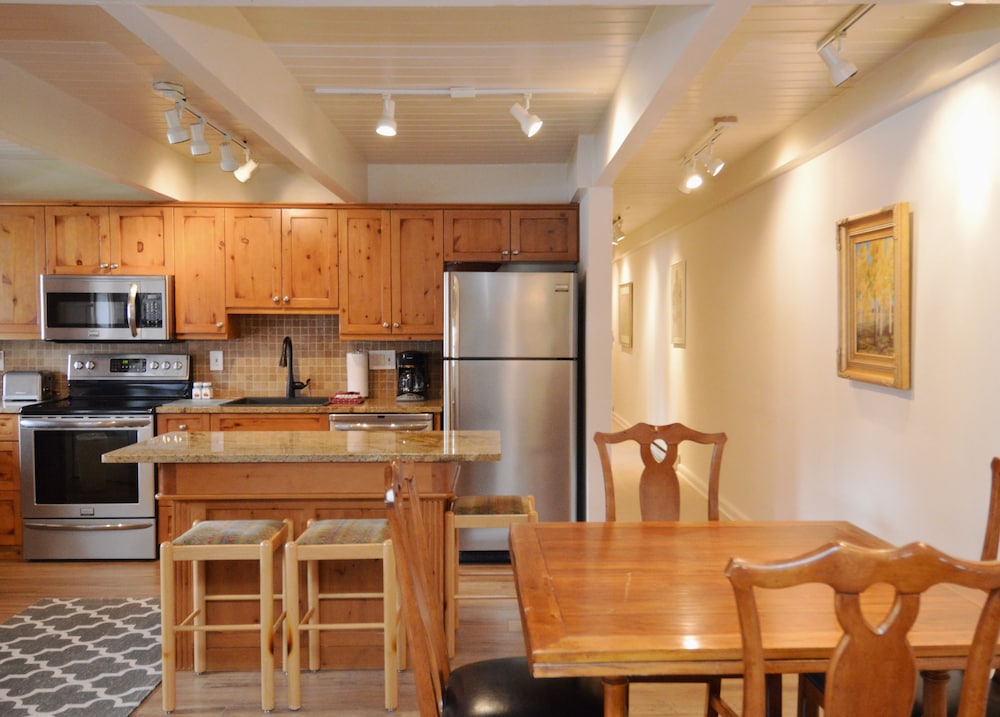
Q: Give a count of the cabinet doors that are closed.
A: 10